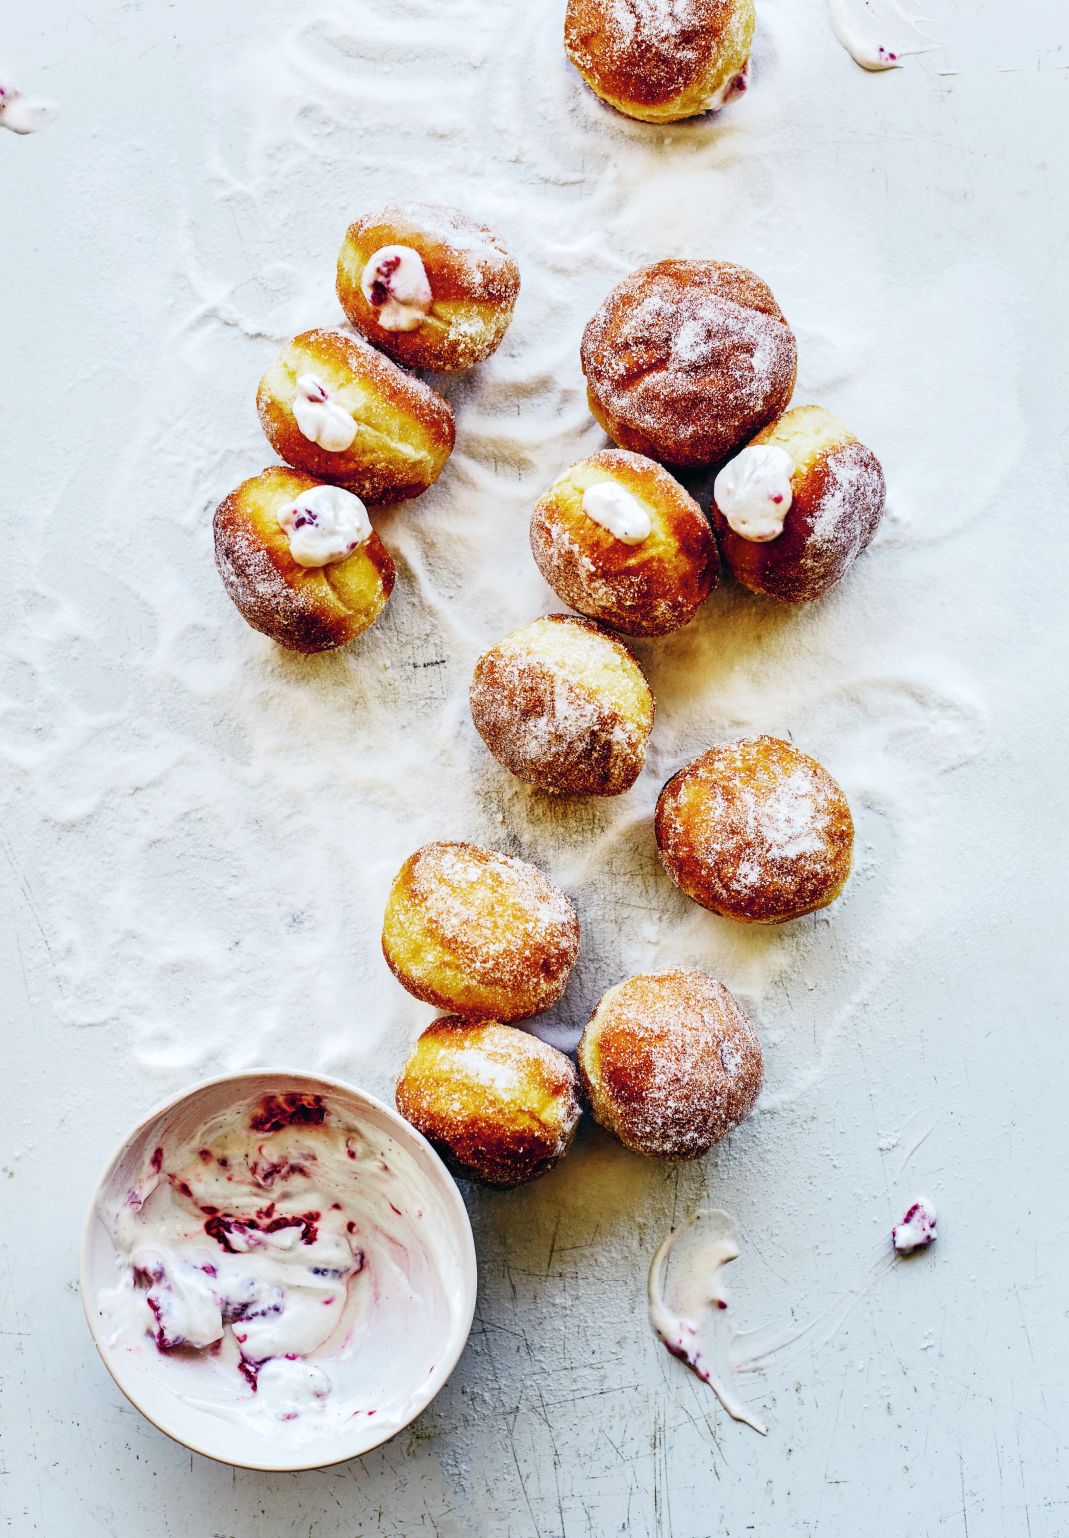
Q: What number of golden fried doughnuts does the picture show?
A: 12